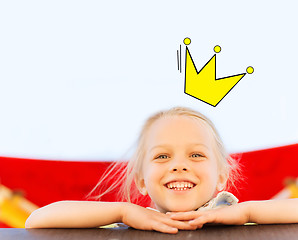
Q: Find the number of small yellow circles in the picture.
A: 3